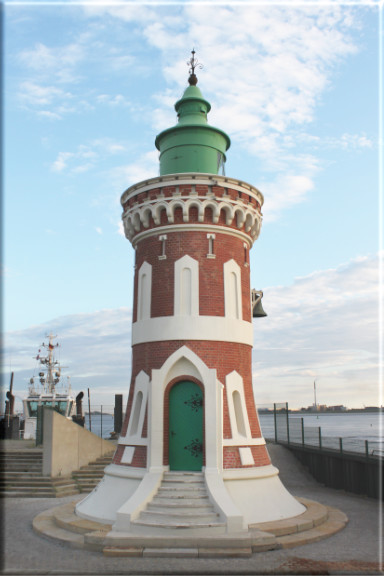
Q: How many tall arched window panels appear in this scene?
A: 5